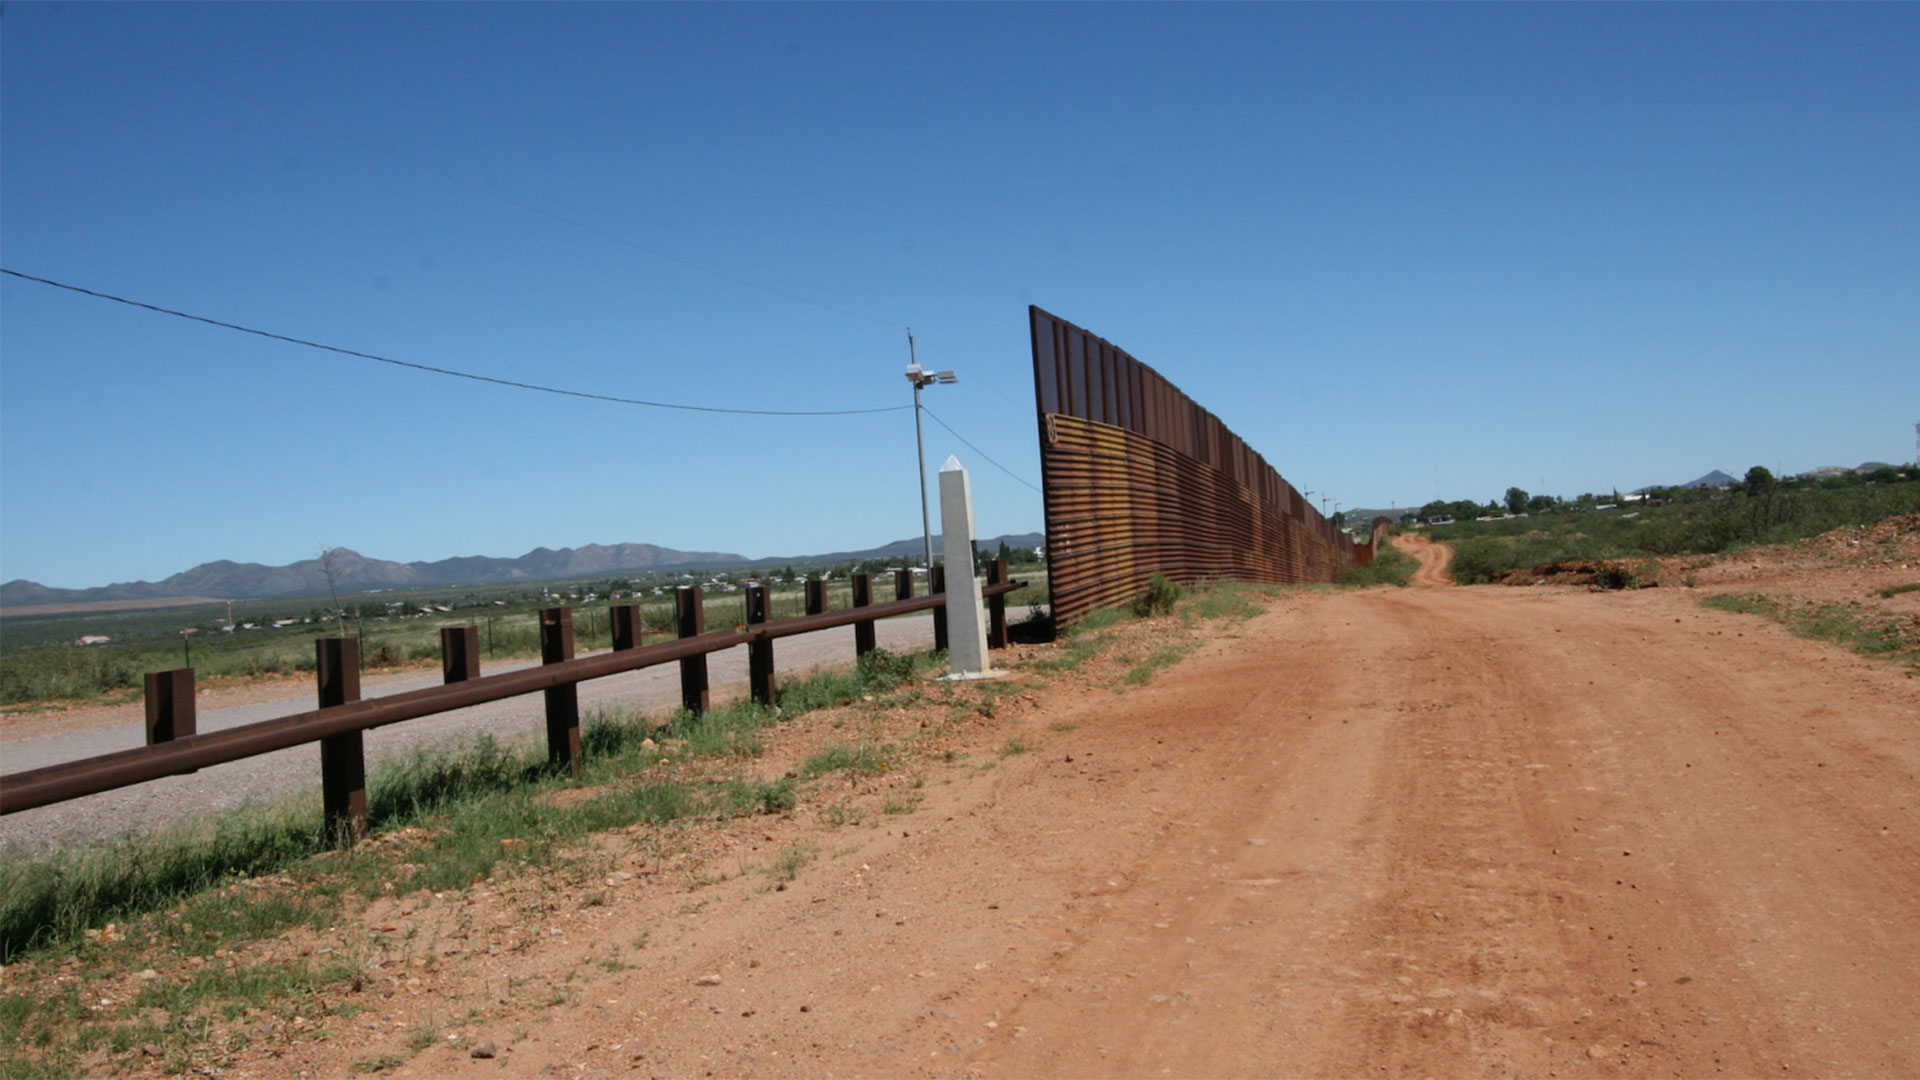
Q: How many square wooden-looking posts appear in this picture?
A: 12